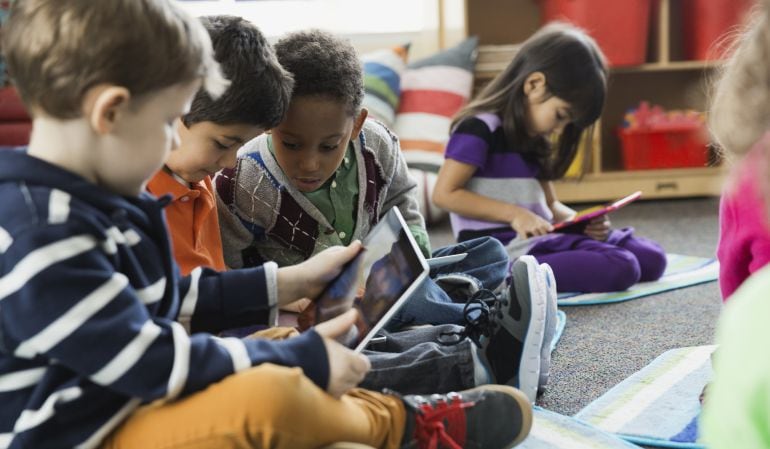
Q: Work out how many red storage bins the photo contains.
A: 3